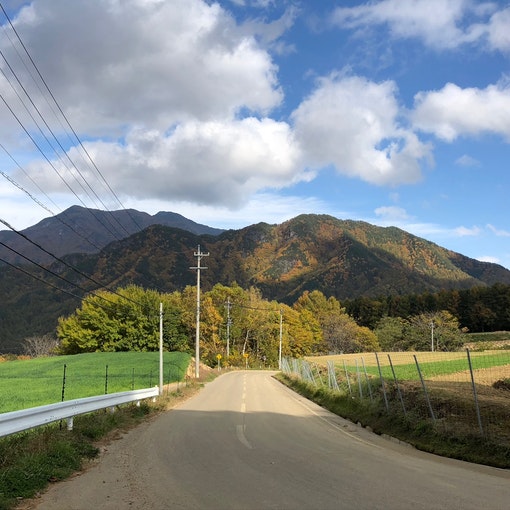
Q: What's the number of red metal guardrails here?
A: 0